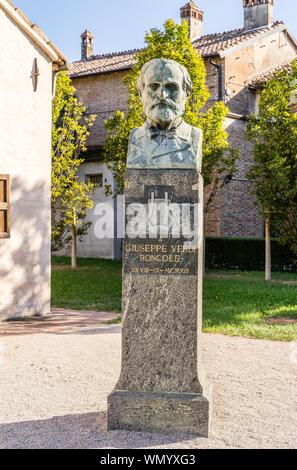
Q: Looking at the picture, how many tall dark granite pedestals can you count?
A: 1